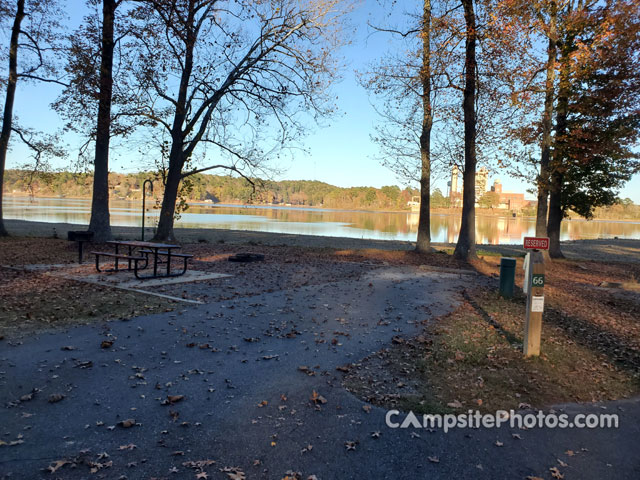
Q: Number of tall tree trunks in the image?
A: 7